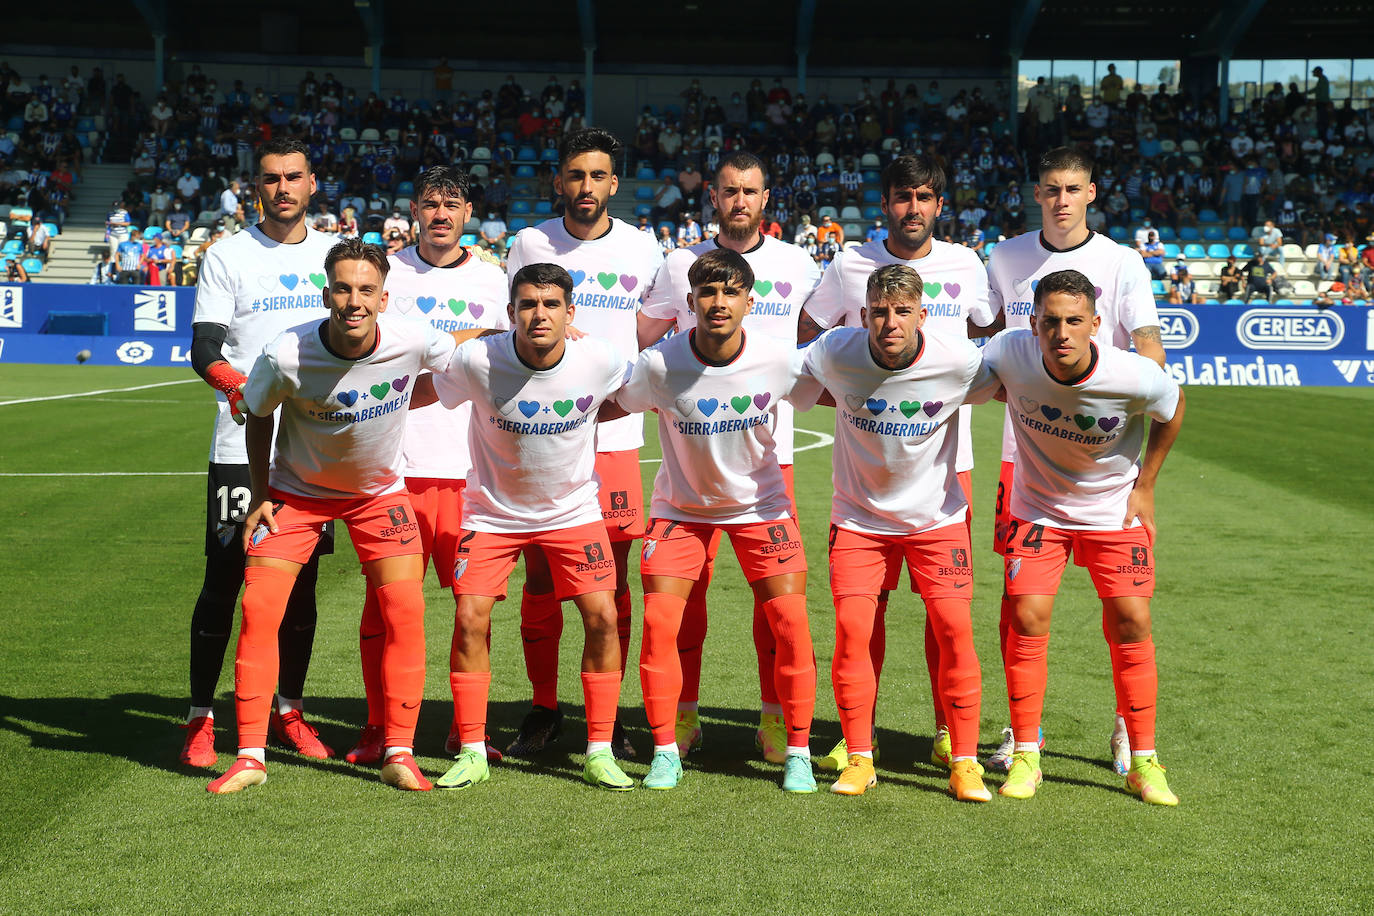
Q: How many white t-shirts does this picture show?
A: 11